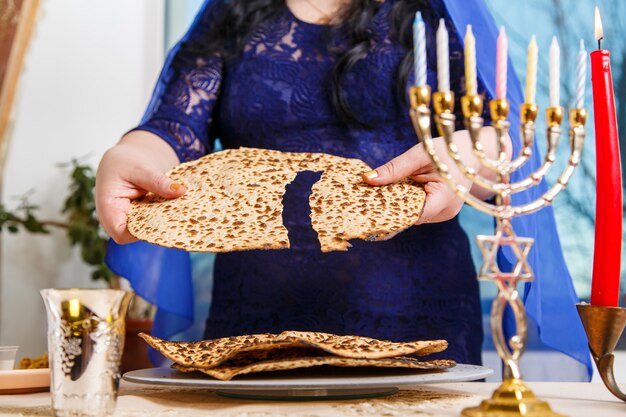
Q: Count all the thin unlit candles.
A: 7